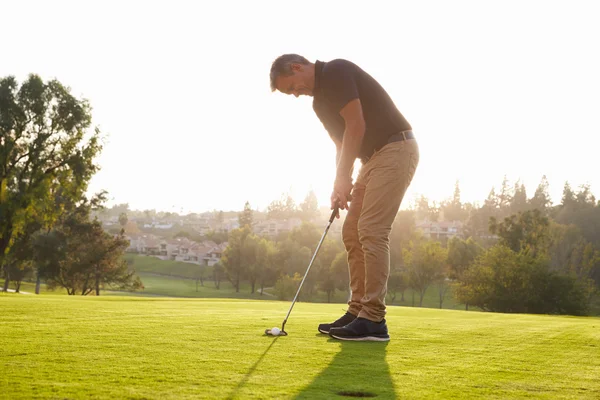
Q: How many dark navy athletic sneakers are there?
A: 2